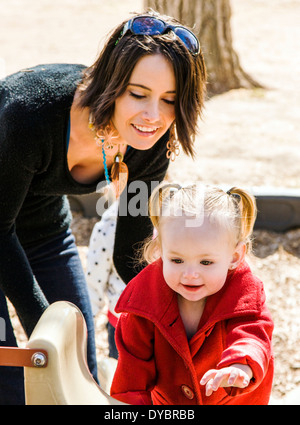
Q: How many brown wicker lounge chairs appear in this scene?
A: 0